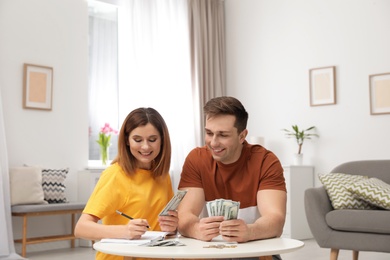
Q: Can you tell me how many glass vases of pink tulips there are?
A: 1